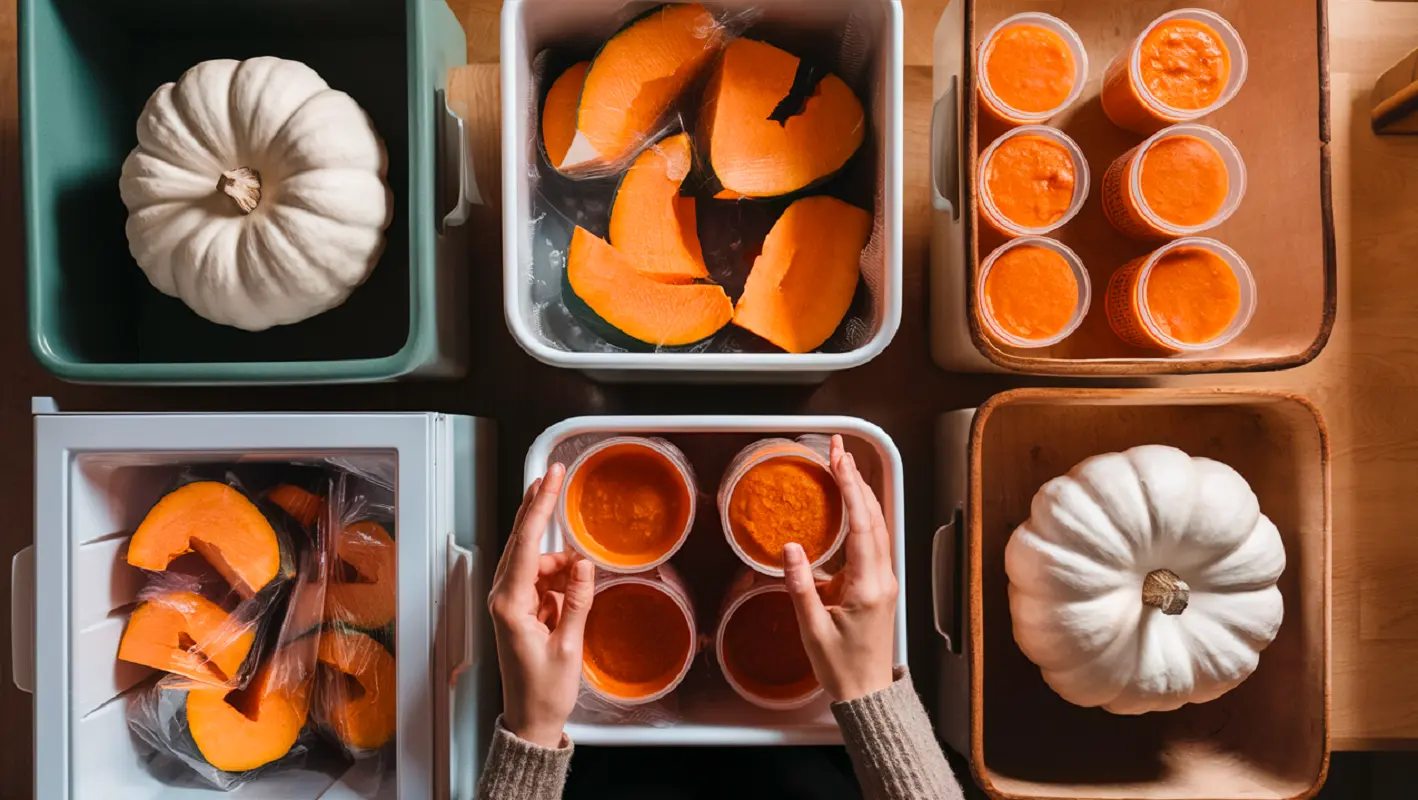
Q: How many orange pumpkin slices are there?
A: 12